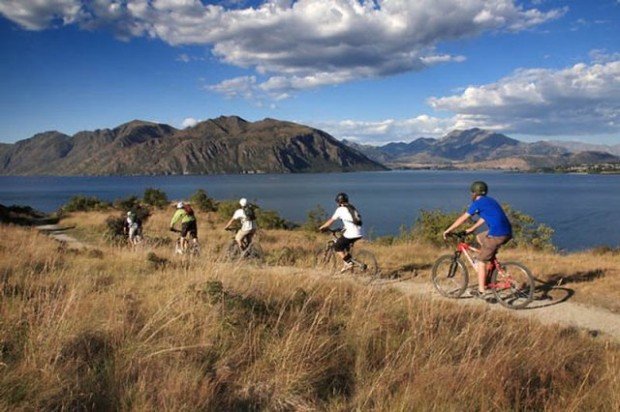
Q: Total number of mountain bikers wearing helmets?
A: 5